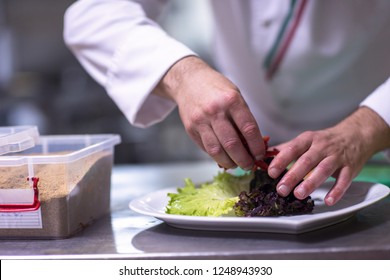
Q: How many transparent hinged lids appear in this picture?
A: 1